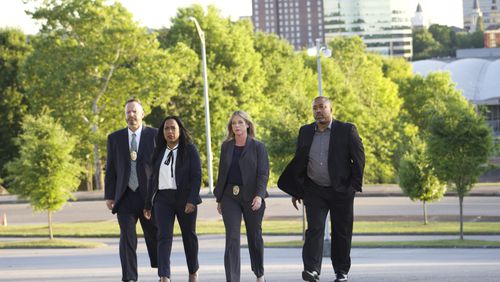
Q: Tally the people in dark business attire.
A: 4